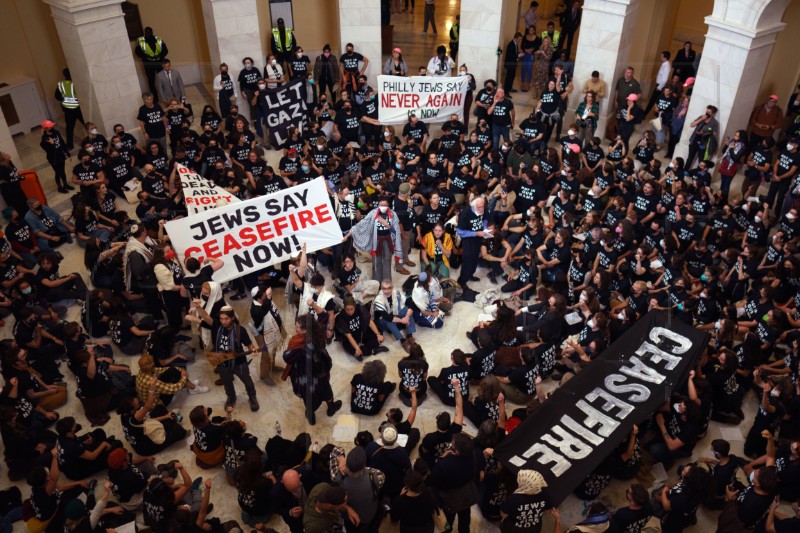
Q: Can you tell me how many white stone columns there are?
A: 6